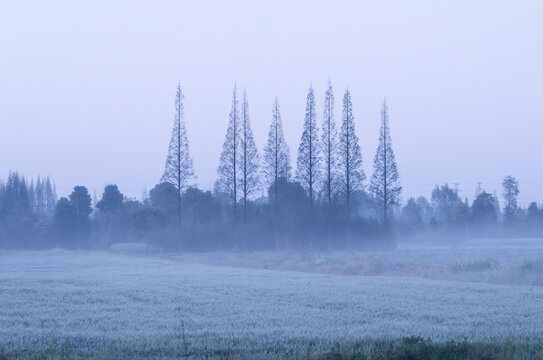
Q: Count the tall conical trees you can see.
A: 8